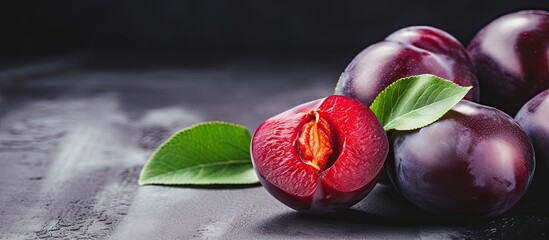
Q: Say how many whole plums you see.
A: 4